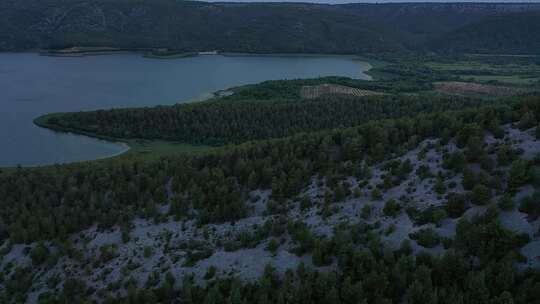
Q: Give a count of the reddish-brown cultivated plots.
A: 2